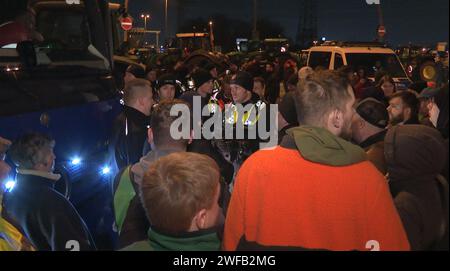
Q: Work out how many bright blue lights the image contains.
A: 3